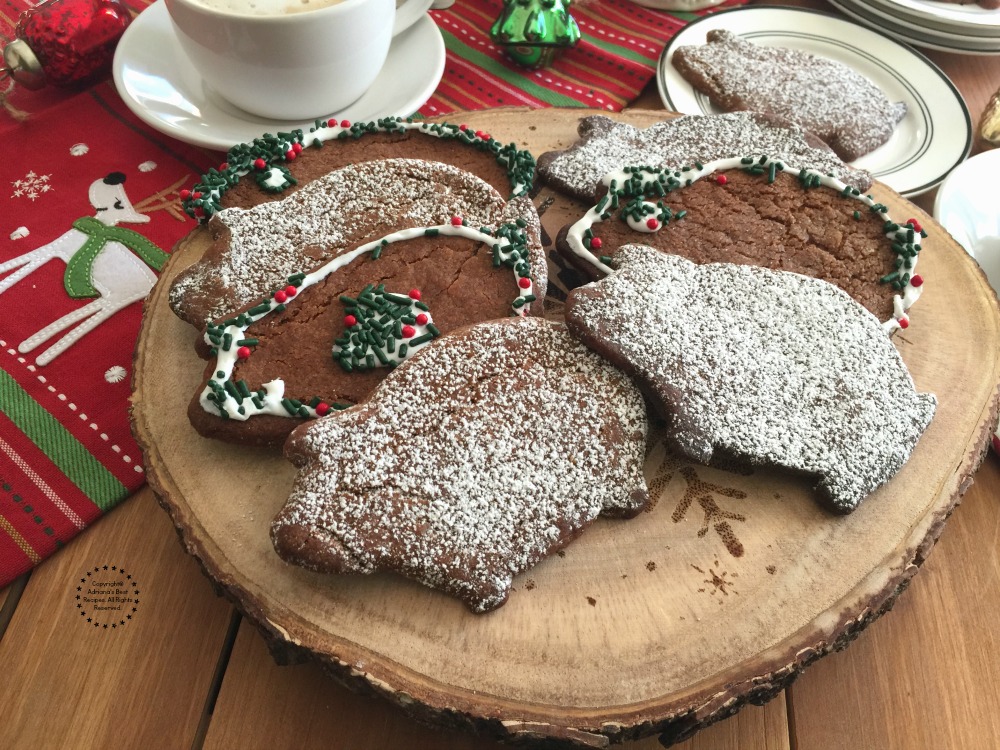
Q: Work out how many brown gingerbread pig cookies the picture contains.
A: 8